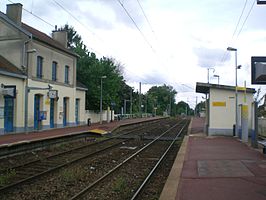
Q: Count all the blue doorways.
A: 5